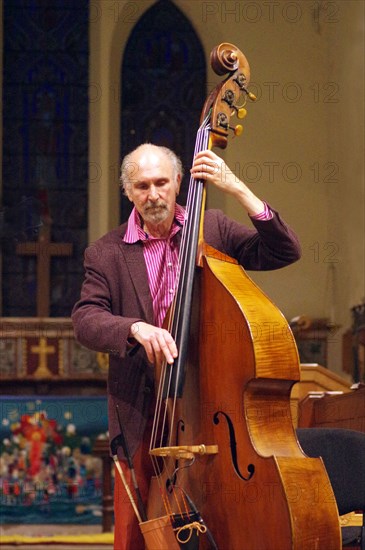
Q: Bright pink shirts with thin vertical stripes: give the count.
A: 1